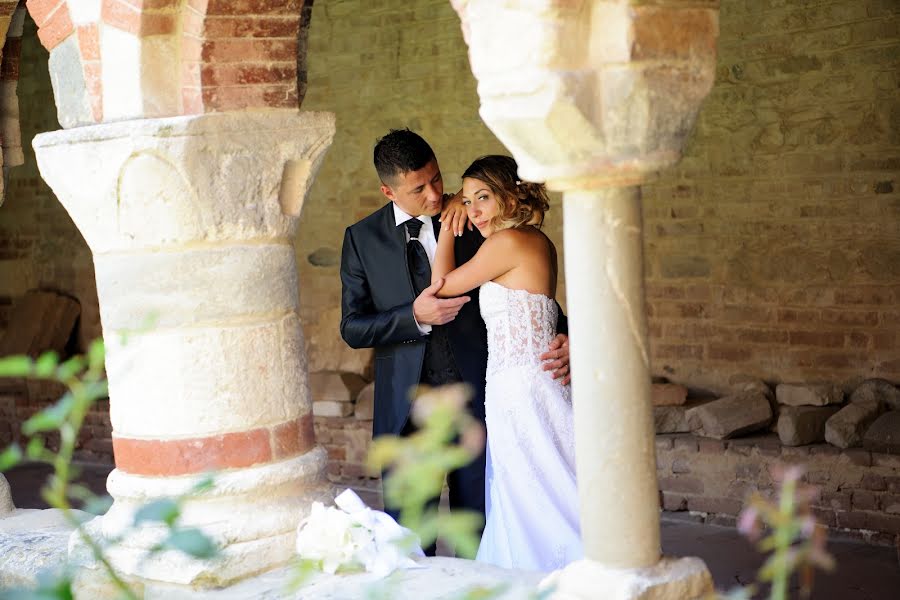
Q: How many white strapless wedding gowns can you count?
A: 1